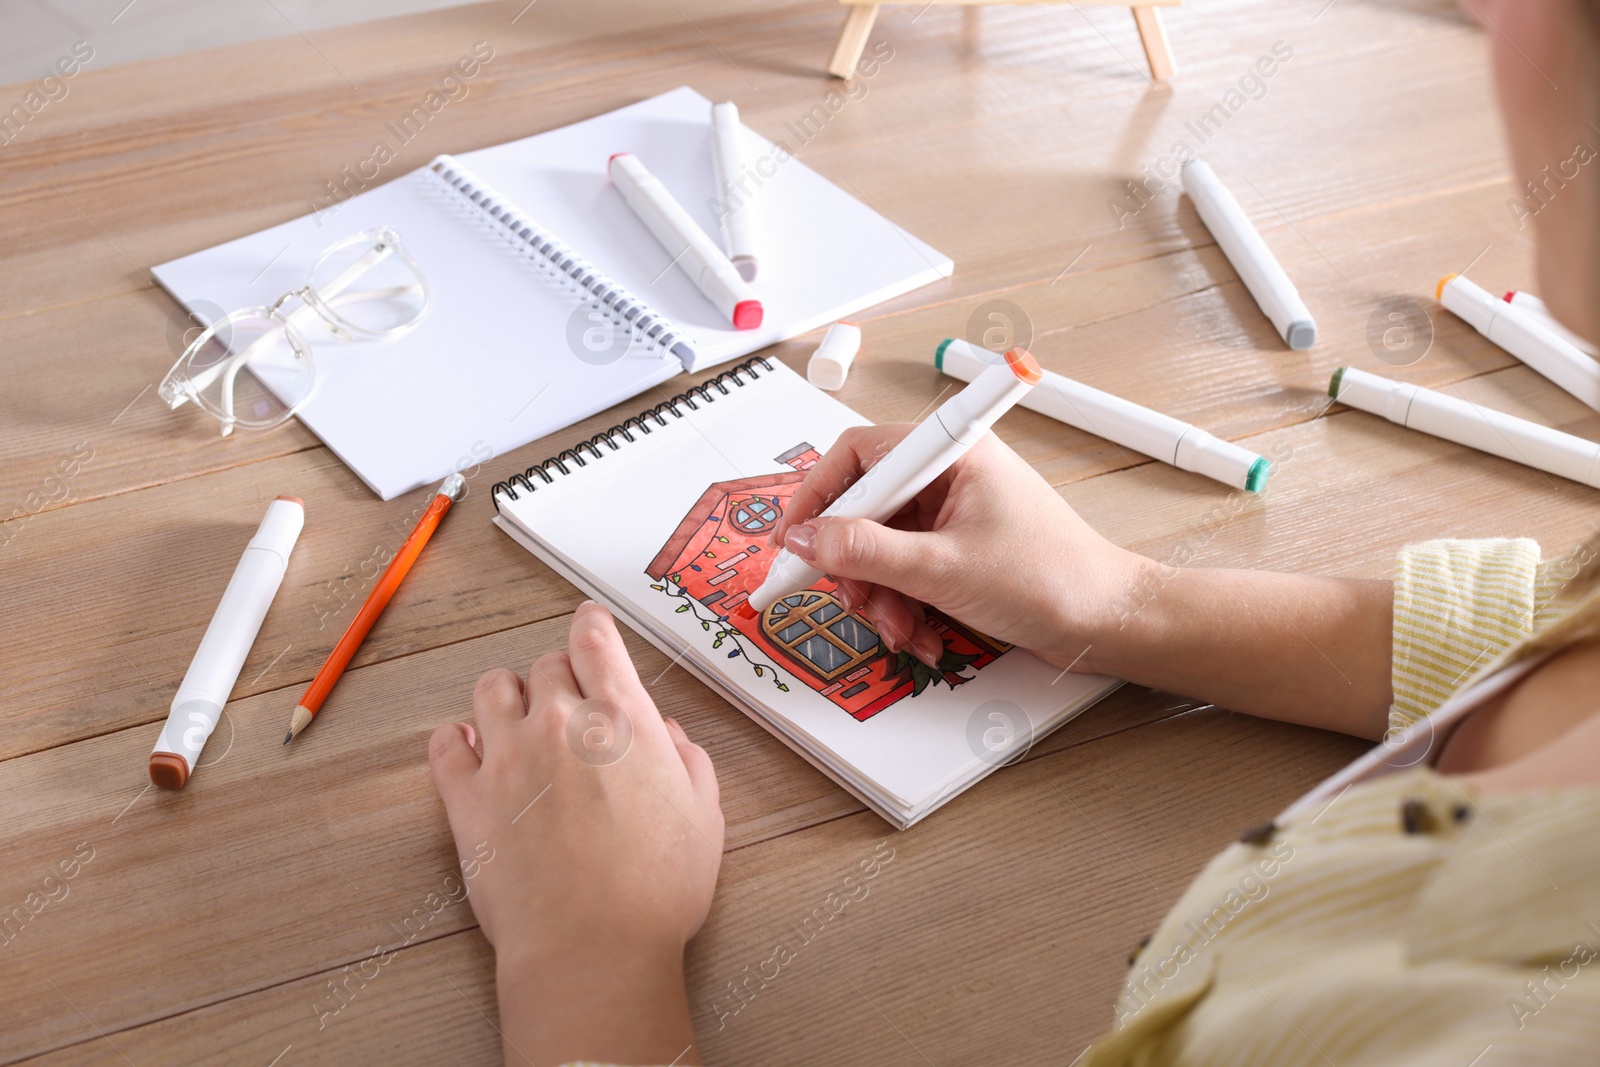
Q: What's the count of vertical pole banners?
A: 0